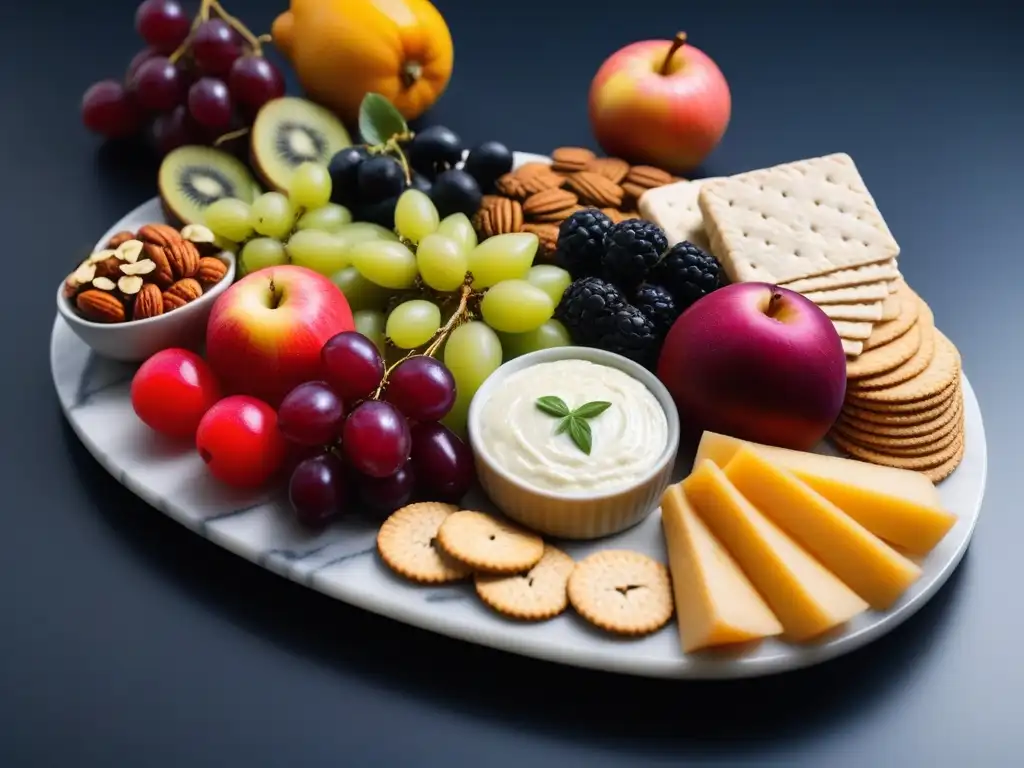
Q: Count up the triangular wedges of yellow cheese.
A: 4